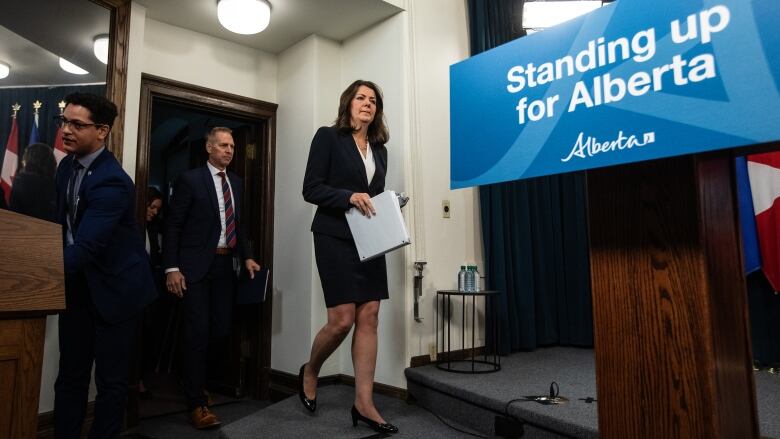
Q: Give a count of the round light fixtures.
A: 4